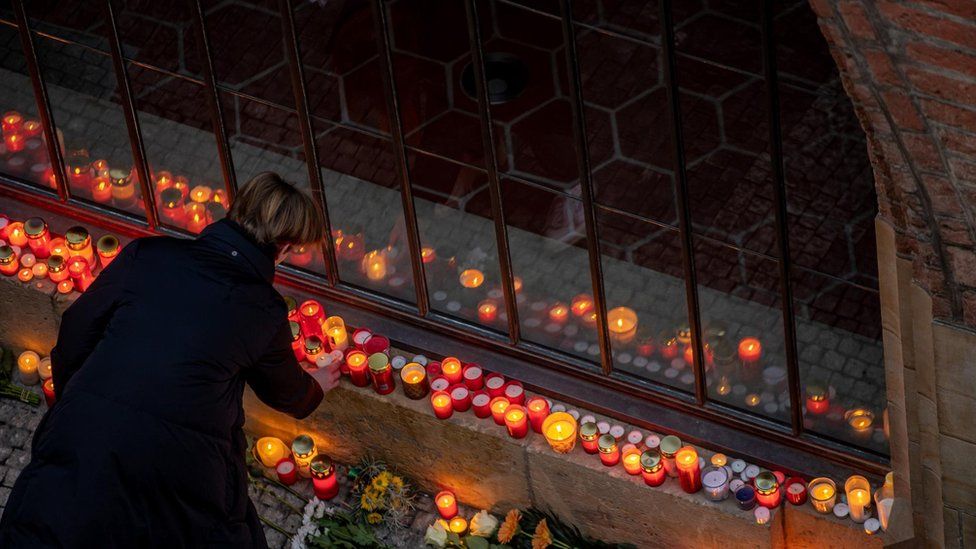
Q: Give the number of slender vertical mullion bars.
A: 9